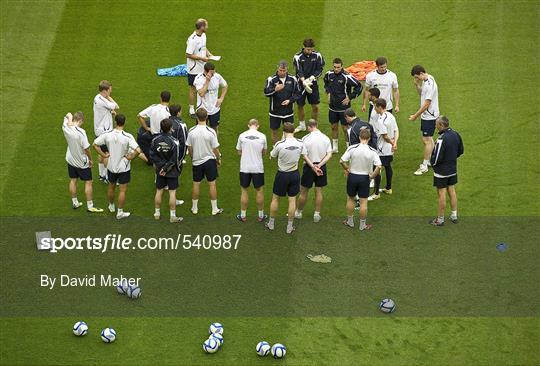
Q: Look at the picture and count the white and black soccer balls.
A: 10